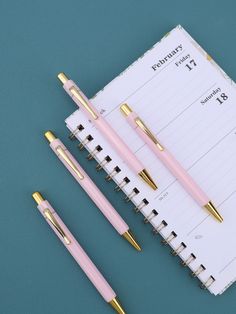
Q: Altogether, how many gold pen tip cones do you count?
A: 4